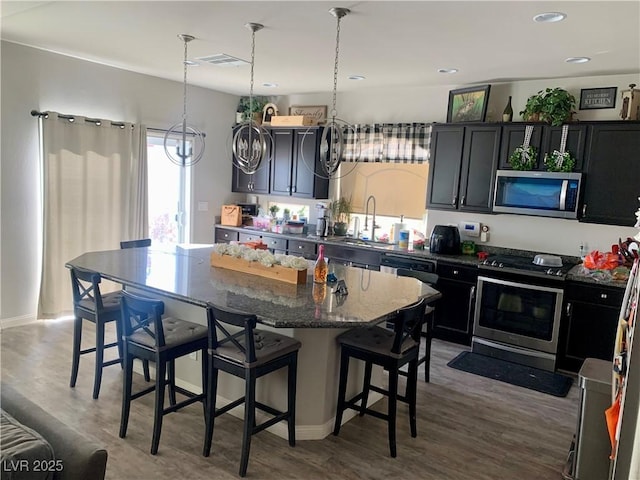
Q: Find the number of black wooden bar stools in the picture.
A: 6